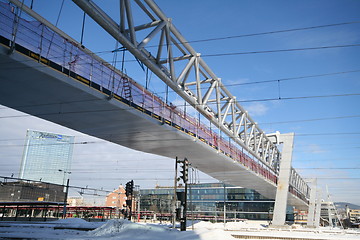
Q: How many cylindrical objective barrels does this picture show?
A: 0